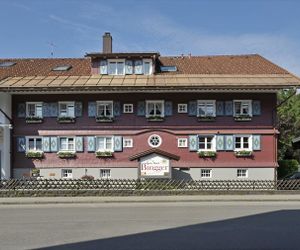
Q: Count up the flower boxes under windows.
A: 11